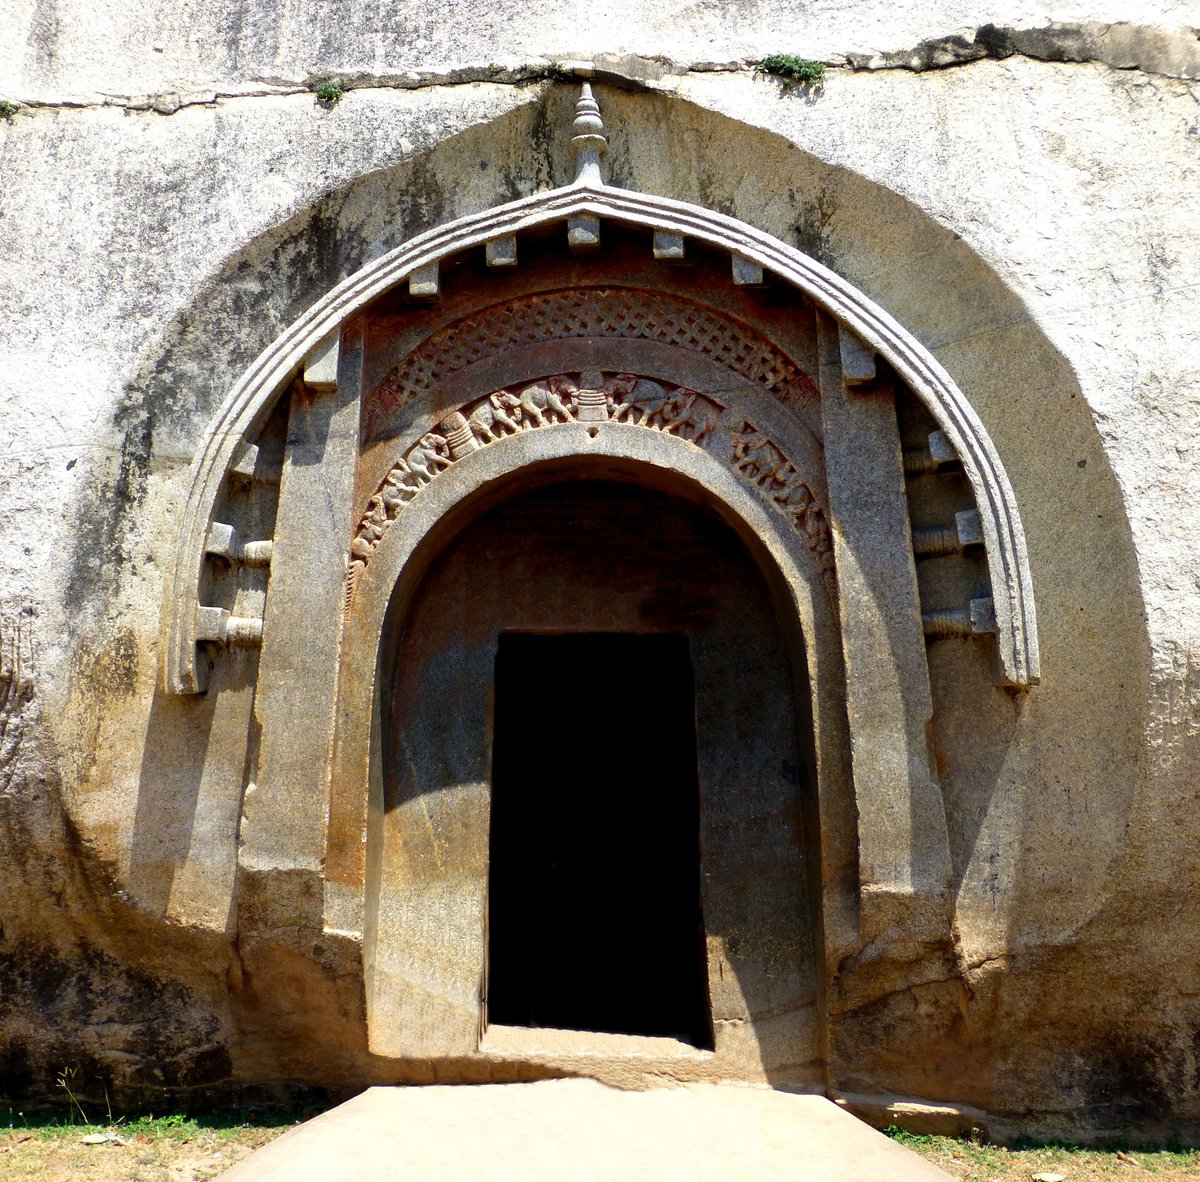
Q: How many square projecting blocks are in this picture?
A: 13